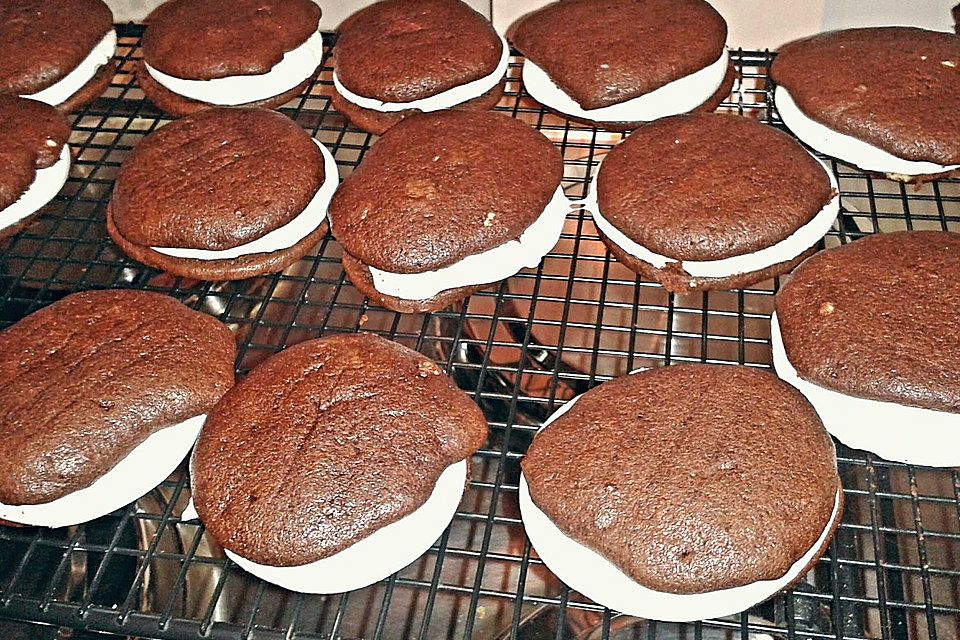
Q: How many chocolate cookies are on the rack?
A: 13